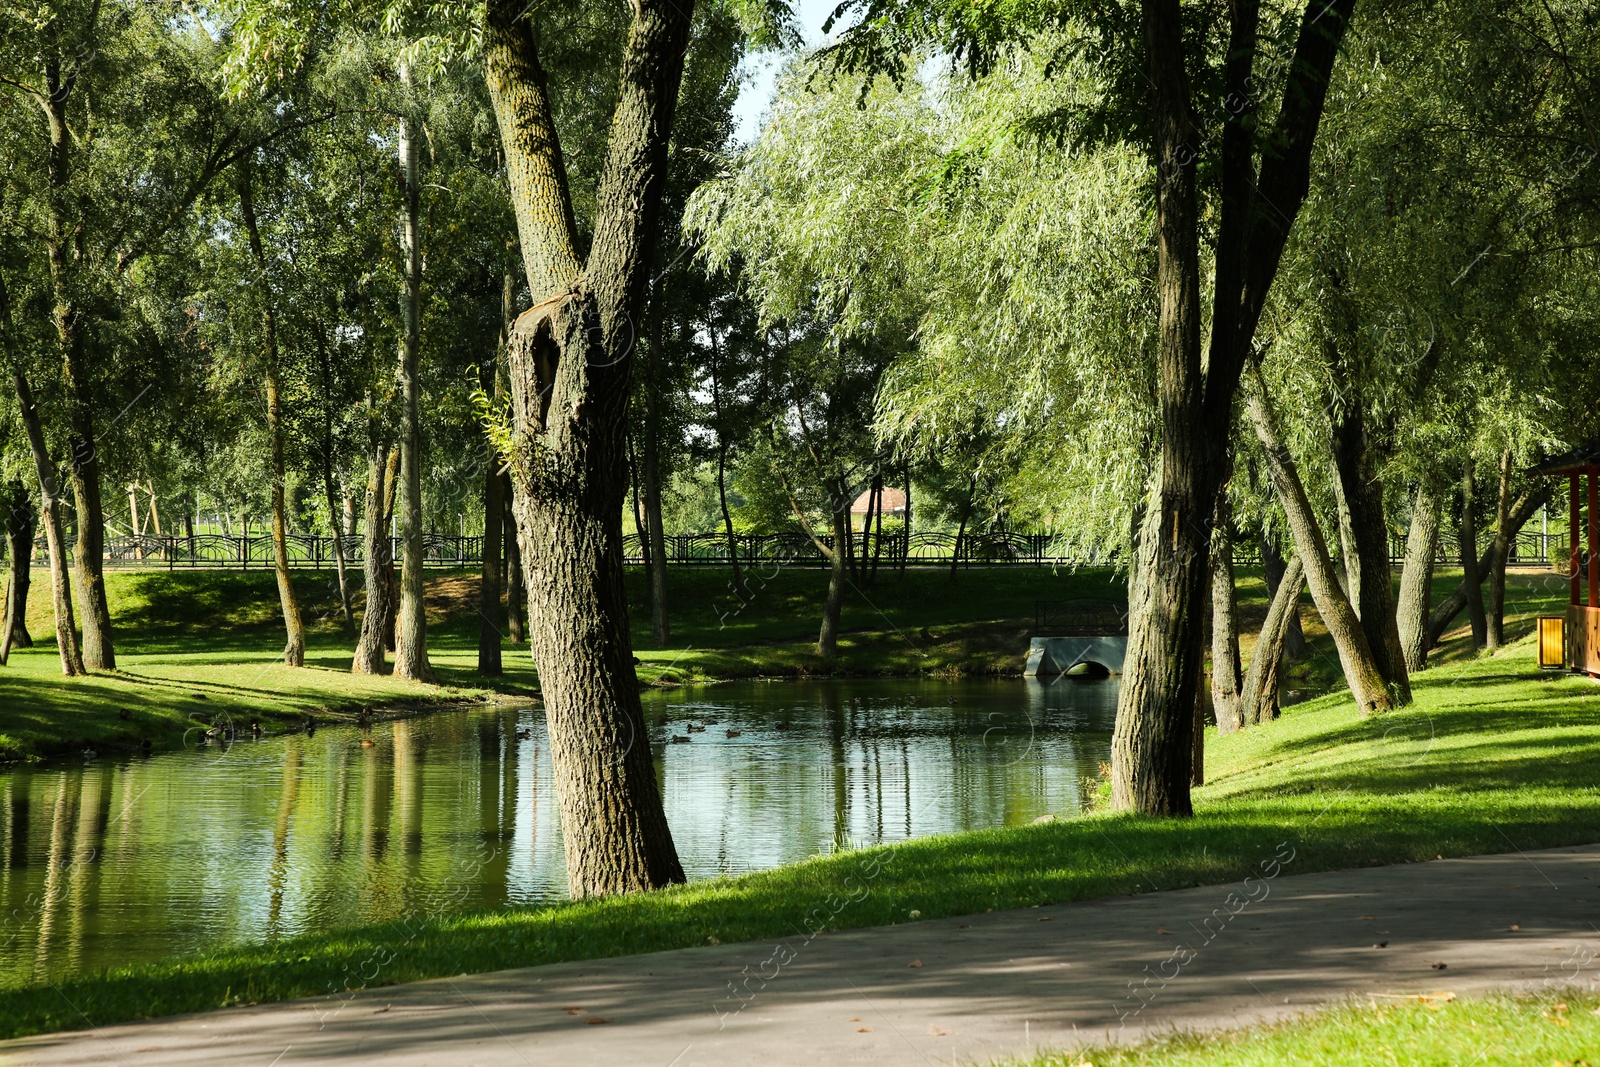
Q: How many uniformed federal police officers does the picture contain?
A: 0